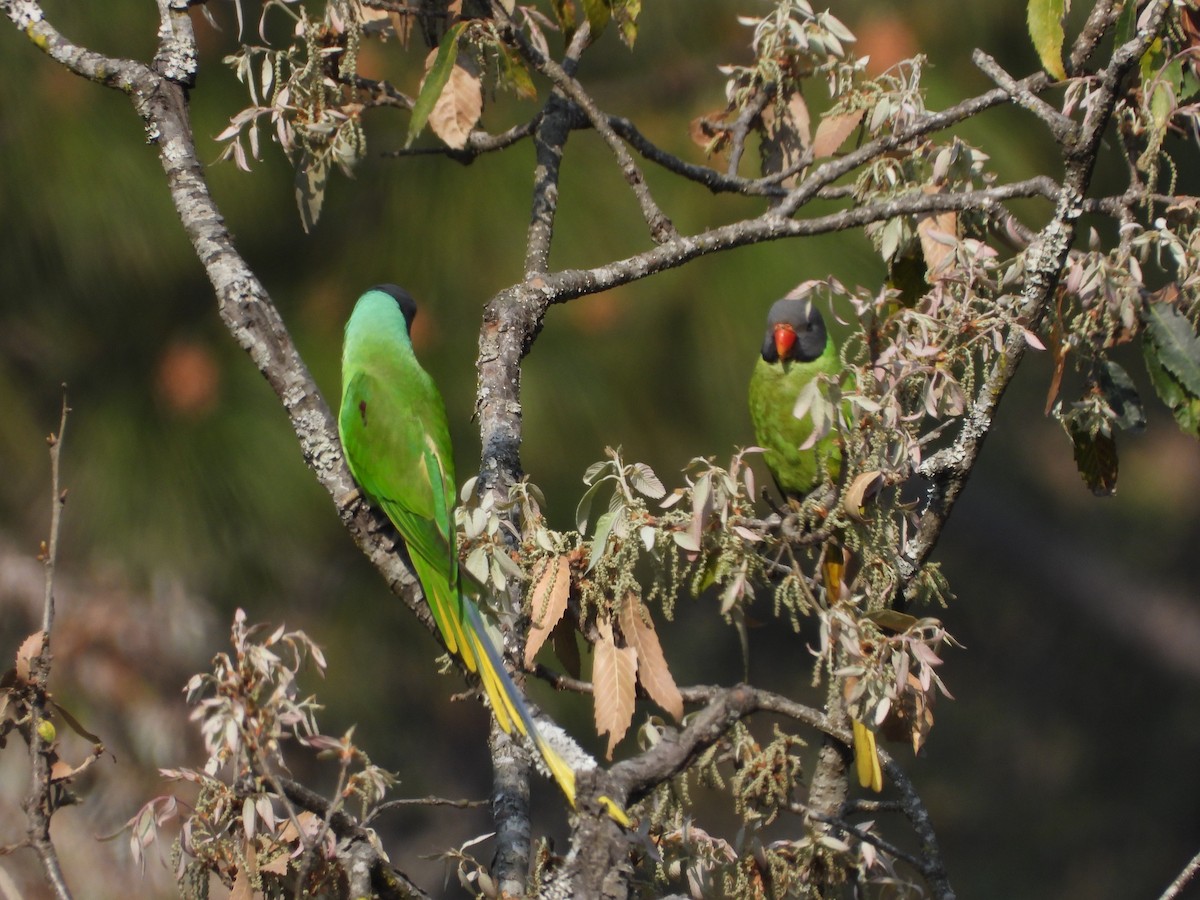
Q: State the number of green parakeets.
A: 2